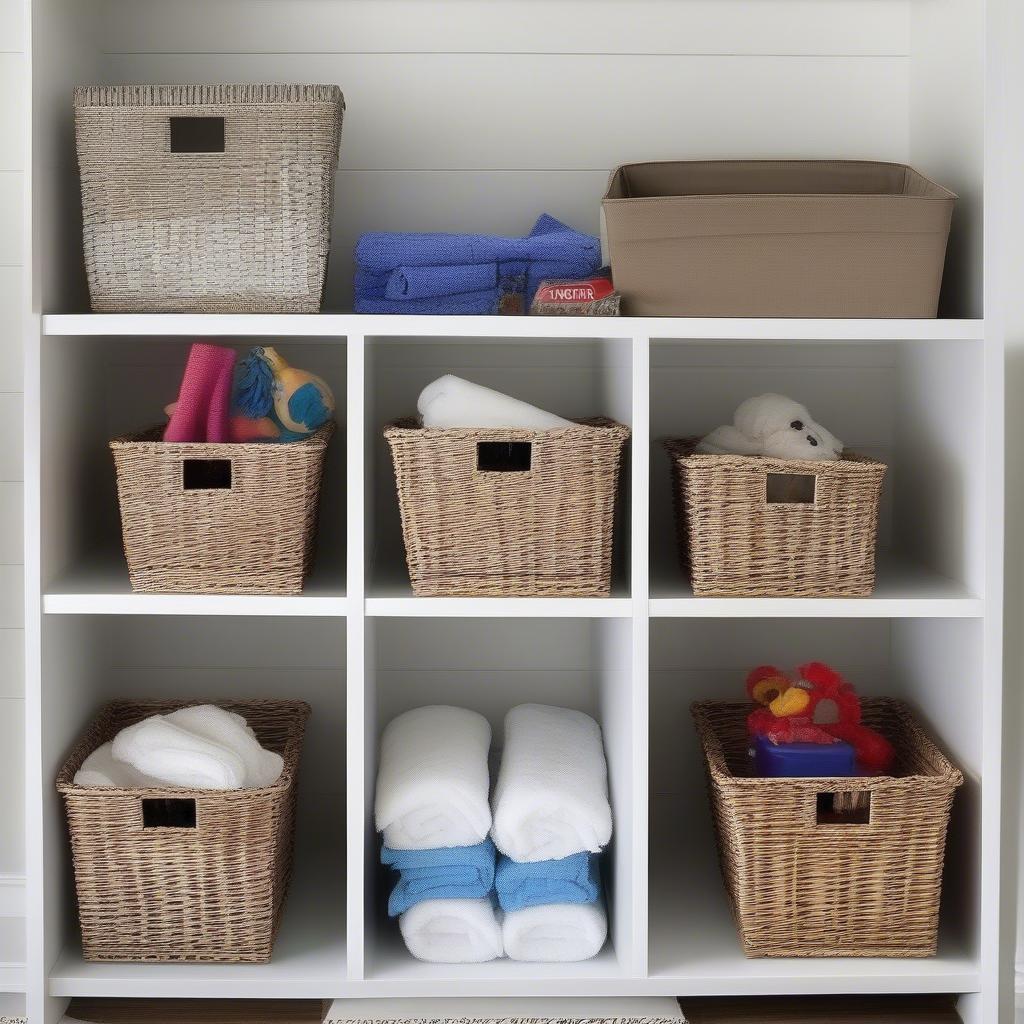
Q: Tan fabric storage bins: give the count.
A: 1